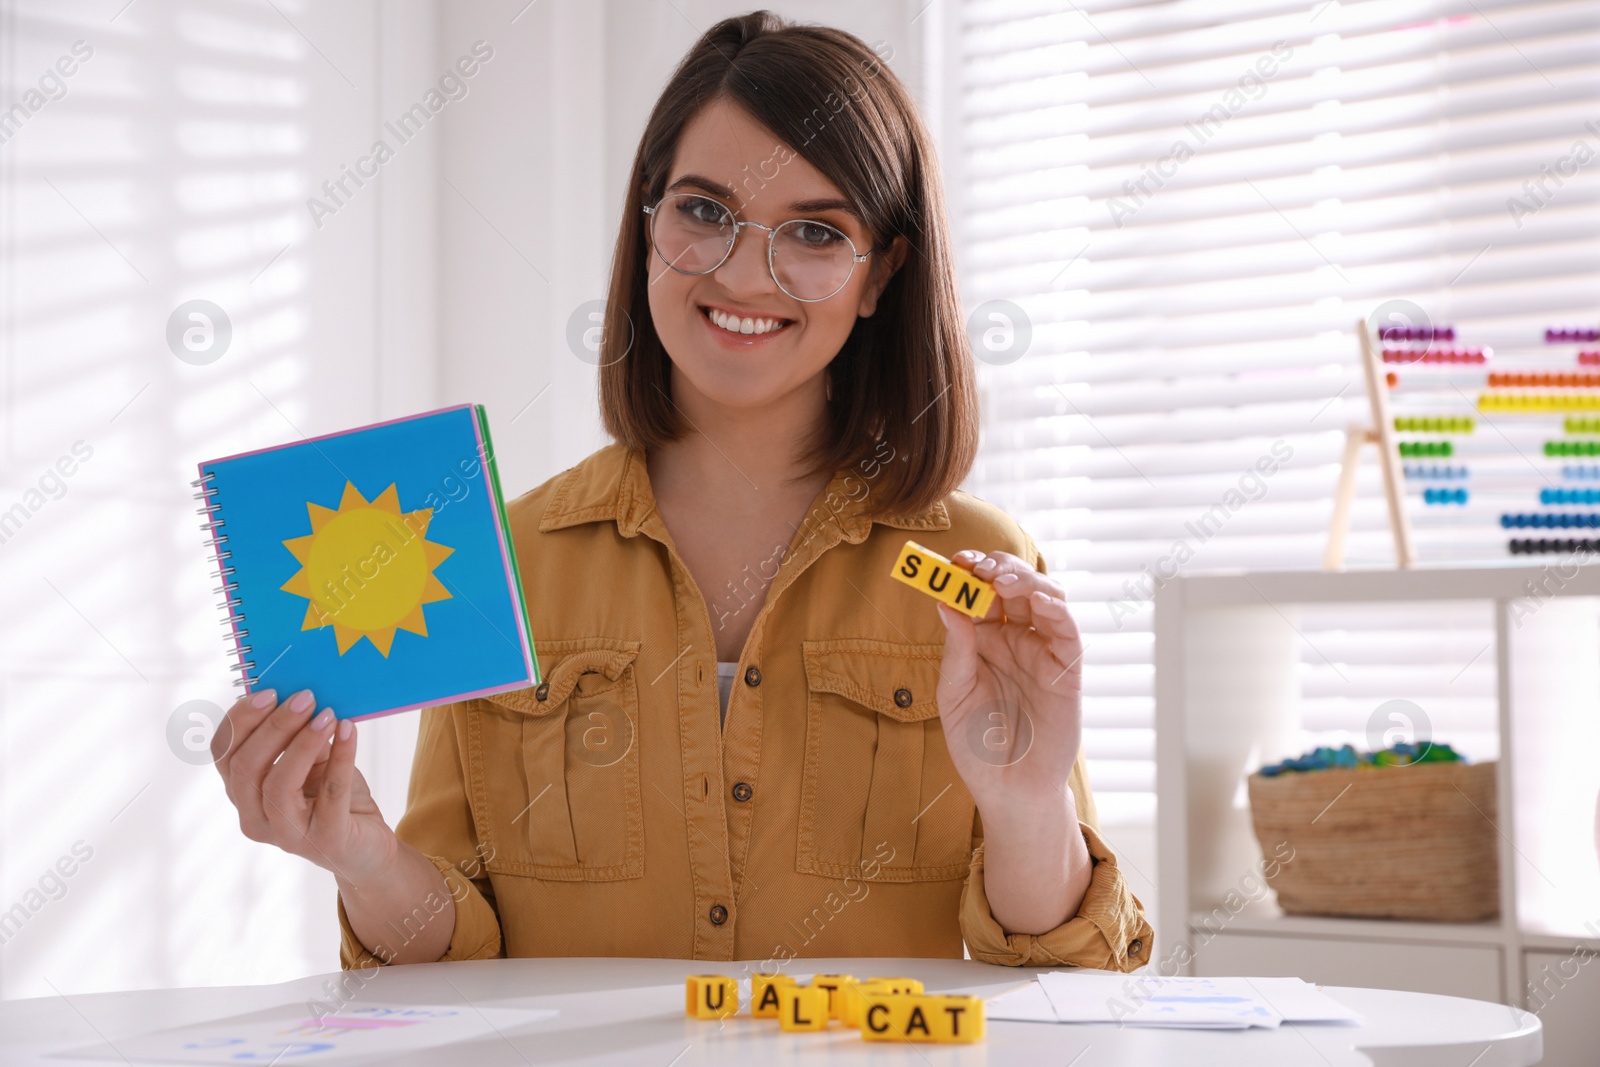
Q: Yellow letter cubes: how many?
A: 12